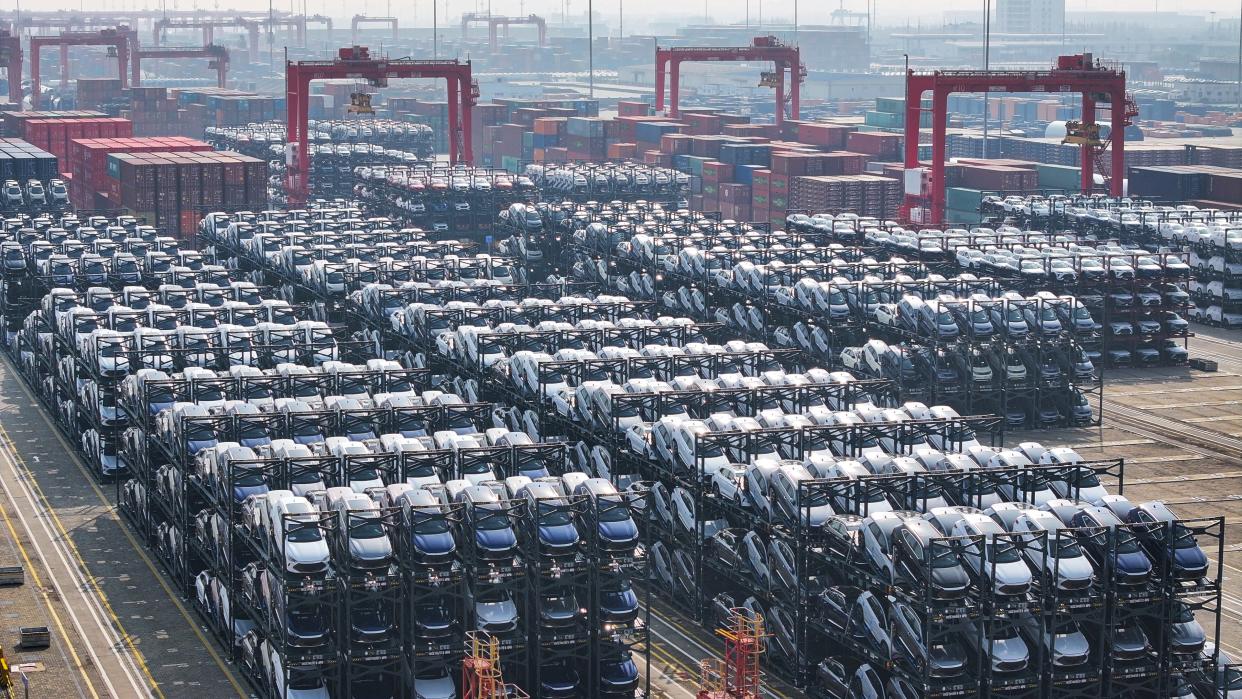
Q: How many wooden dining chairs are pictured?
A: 0